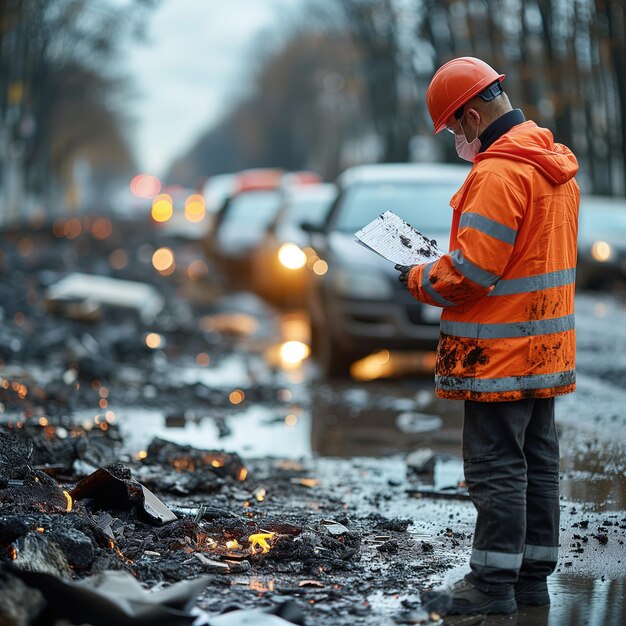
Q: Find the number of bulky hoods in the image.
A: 1